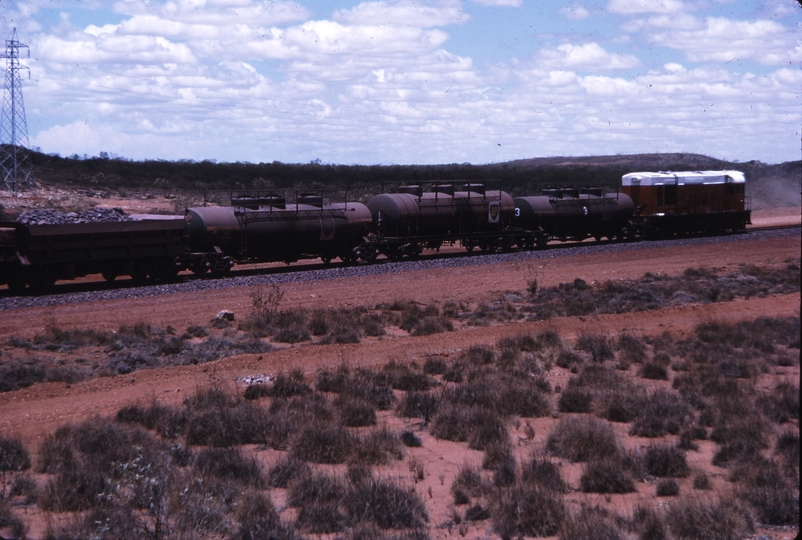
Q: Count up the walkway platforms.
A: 3